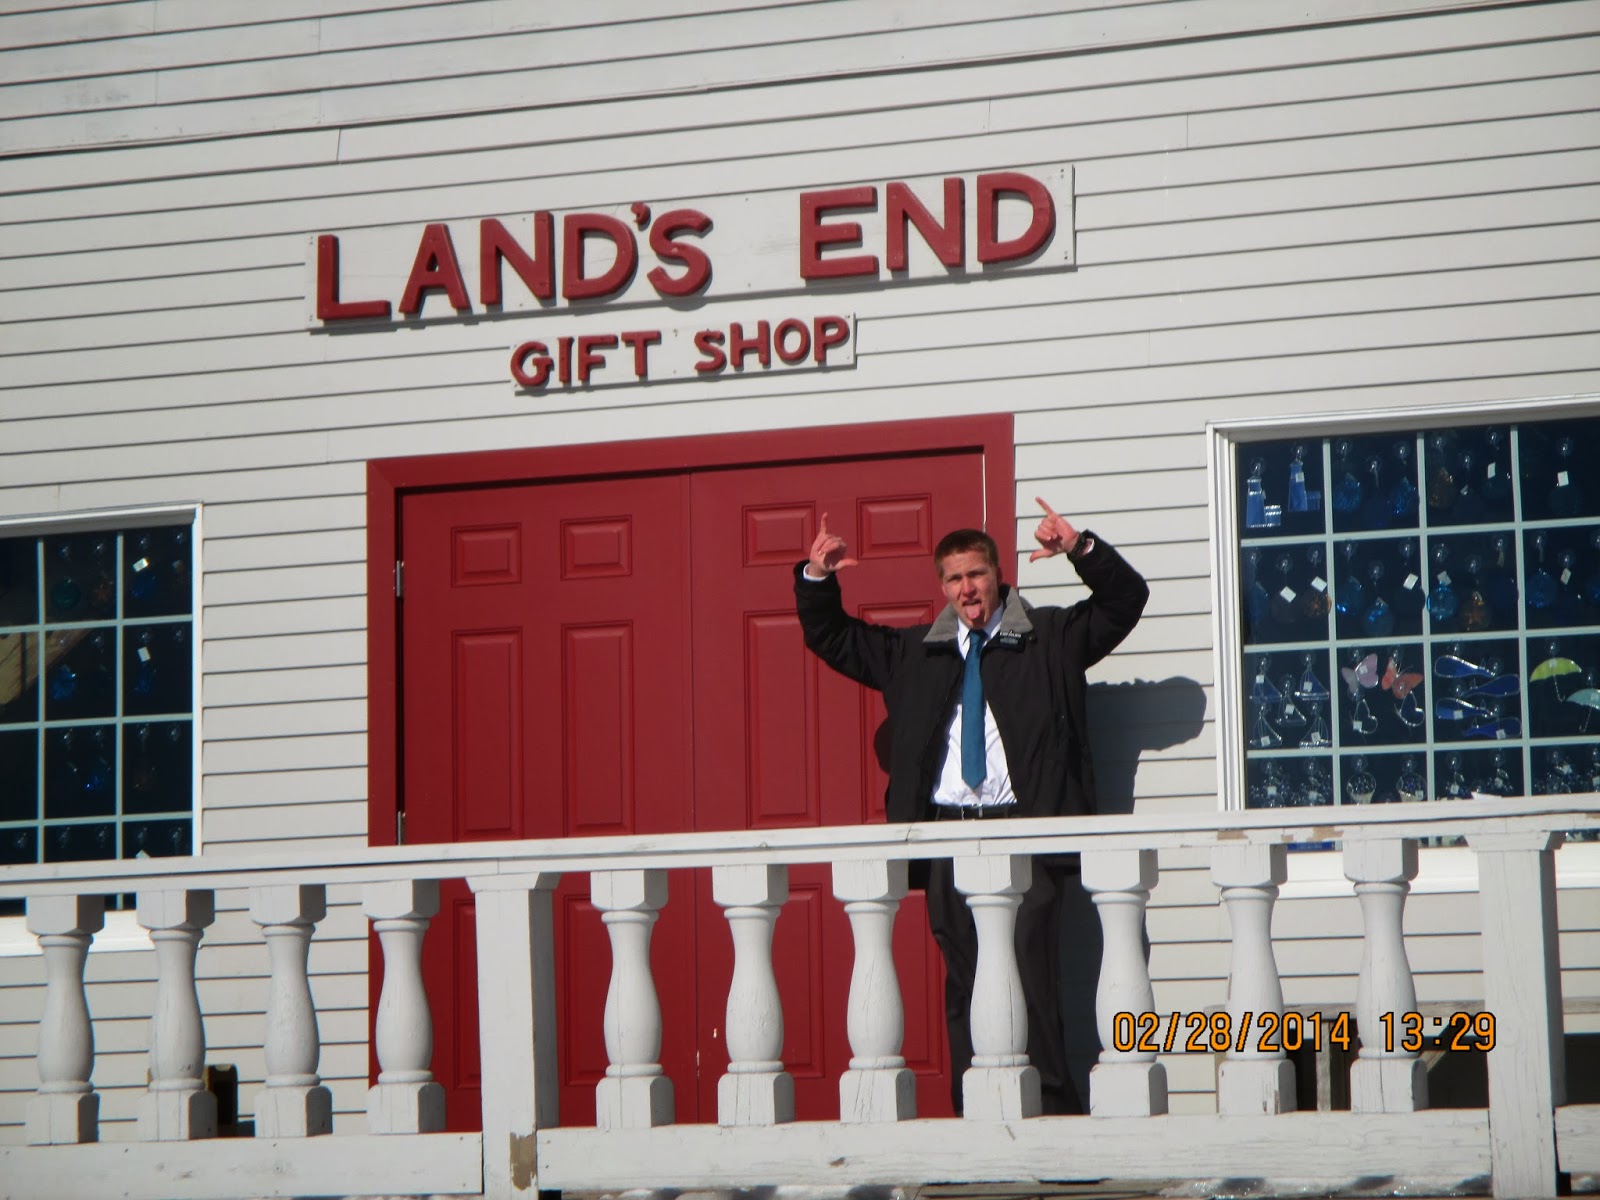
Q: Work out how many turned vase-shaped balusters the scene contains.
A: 11